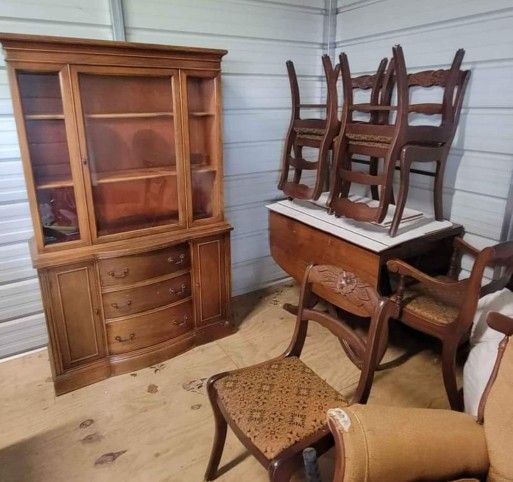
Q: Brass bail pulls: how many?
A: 6